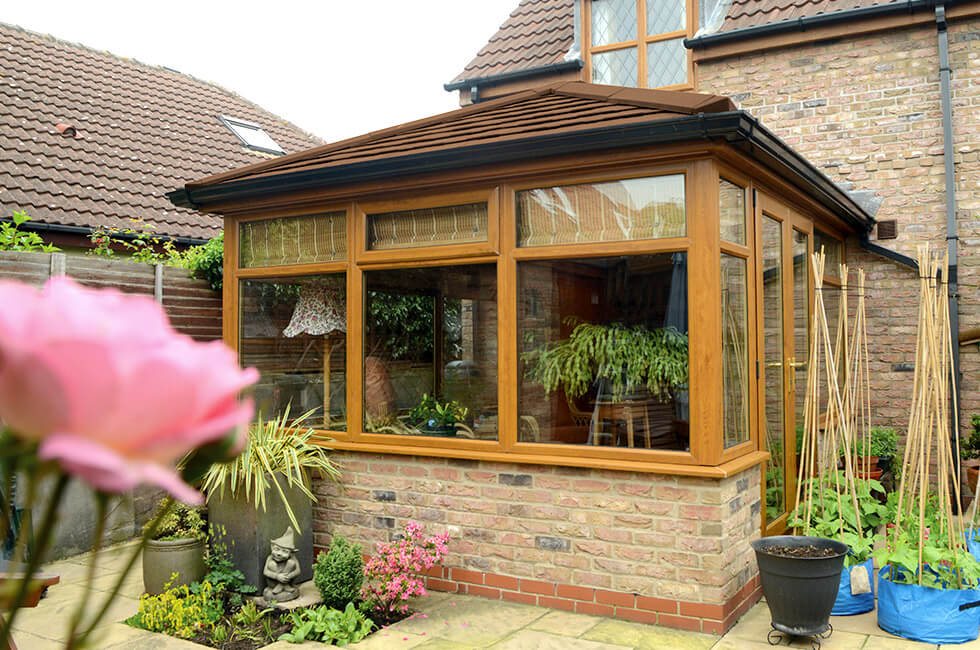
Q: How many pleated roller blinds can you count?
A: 3